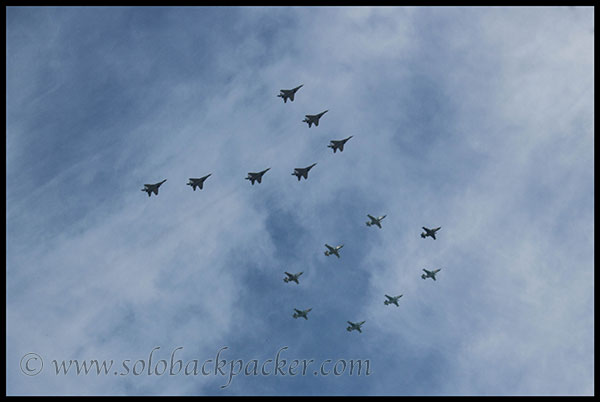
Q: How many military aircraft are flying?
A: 15